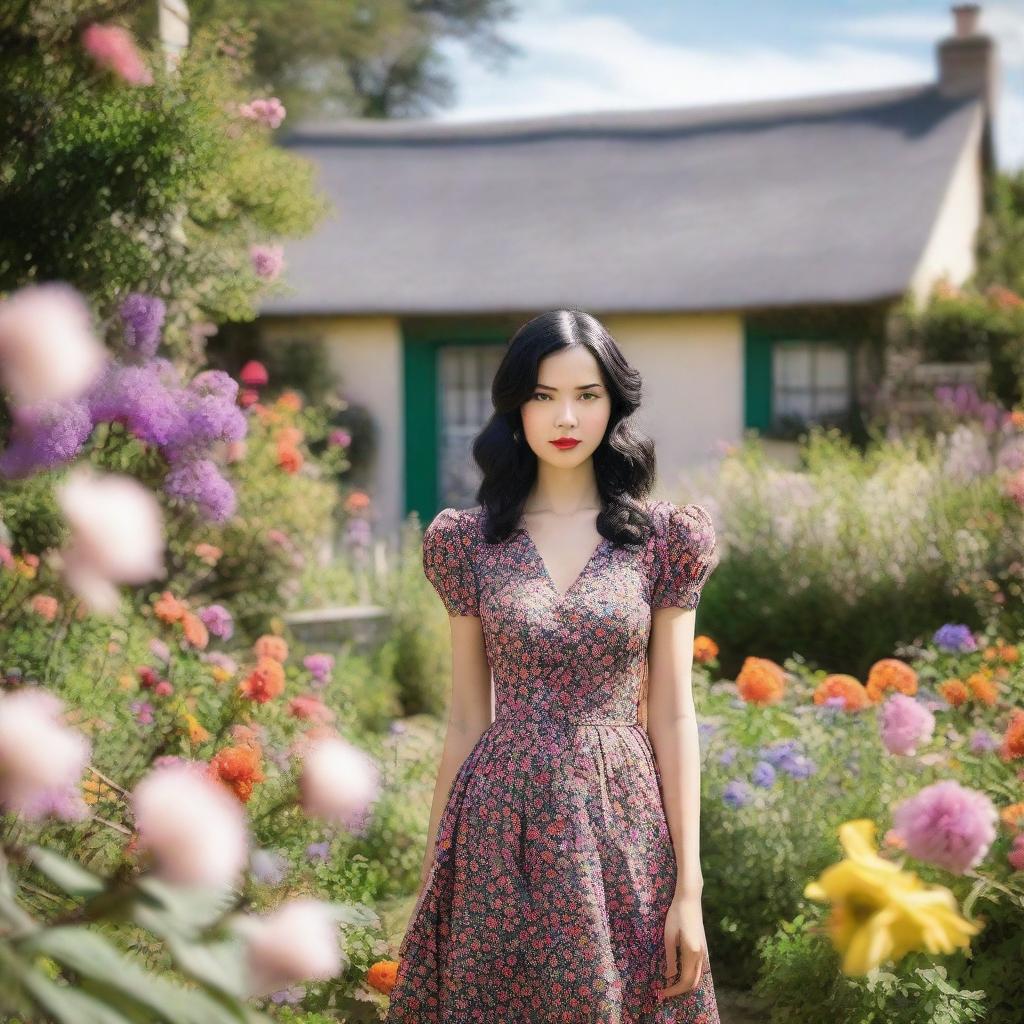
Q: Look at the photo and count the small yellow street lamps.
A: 0